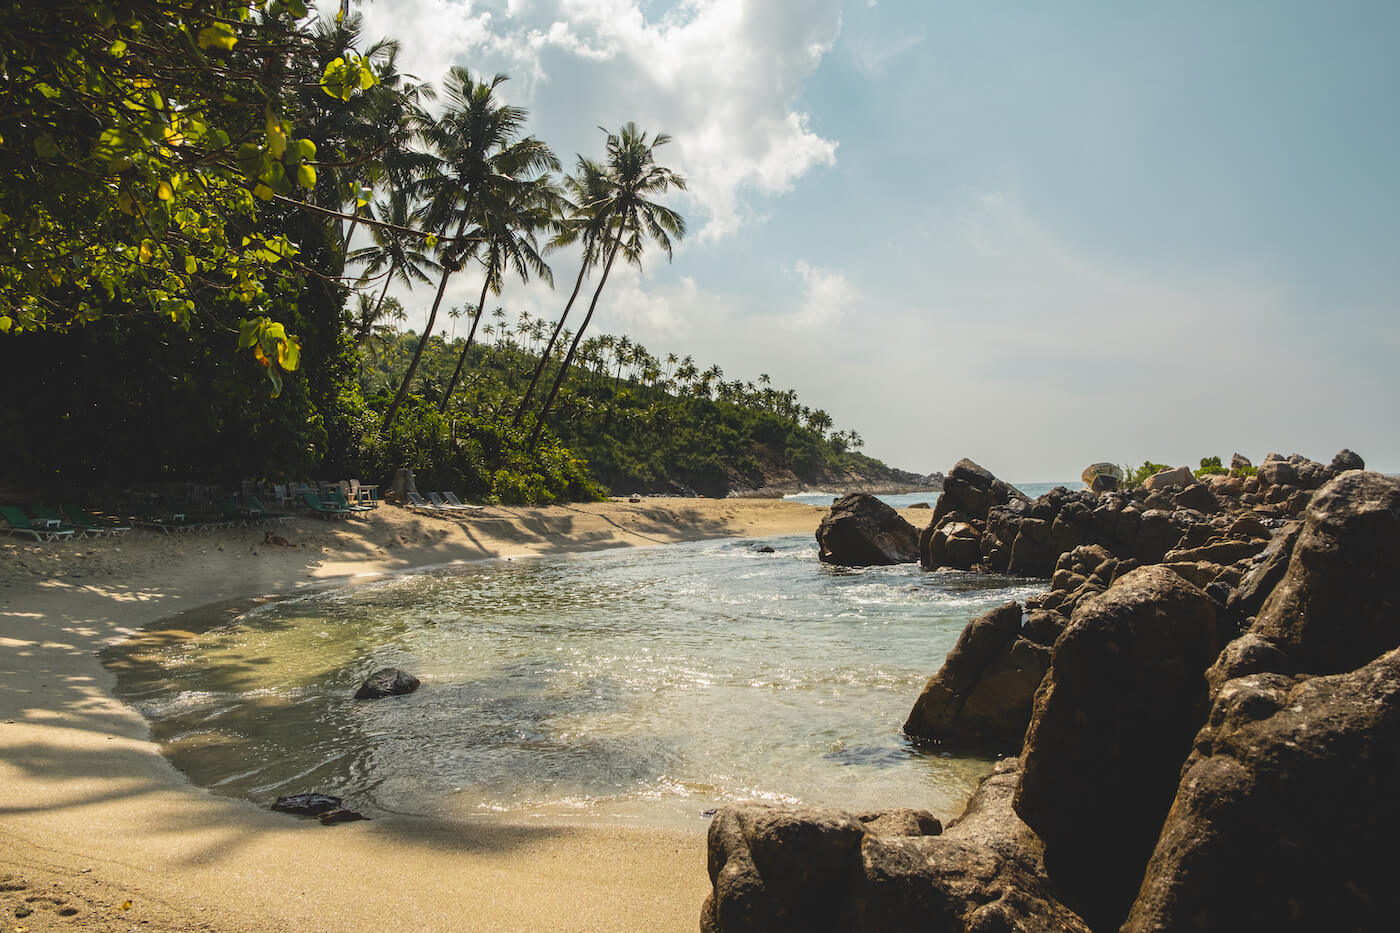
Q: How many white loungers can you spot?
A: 3